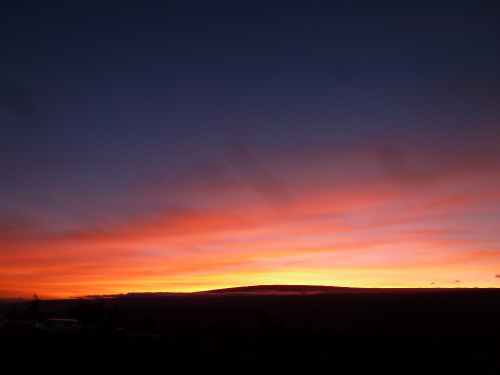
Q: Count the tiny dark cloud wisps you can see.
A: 3